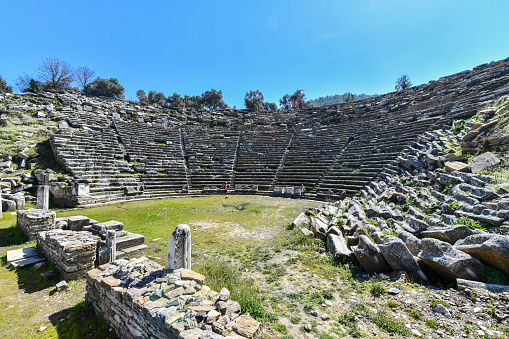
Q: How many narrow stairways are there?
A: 5